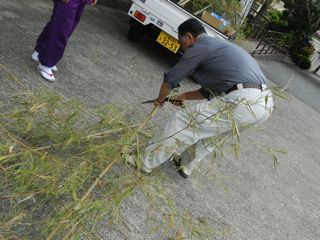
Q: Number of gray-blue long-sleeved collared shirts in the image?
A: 1